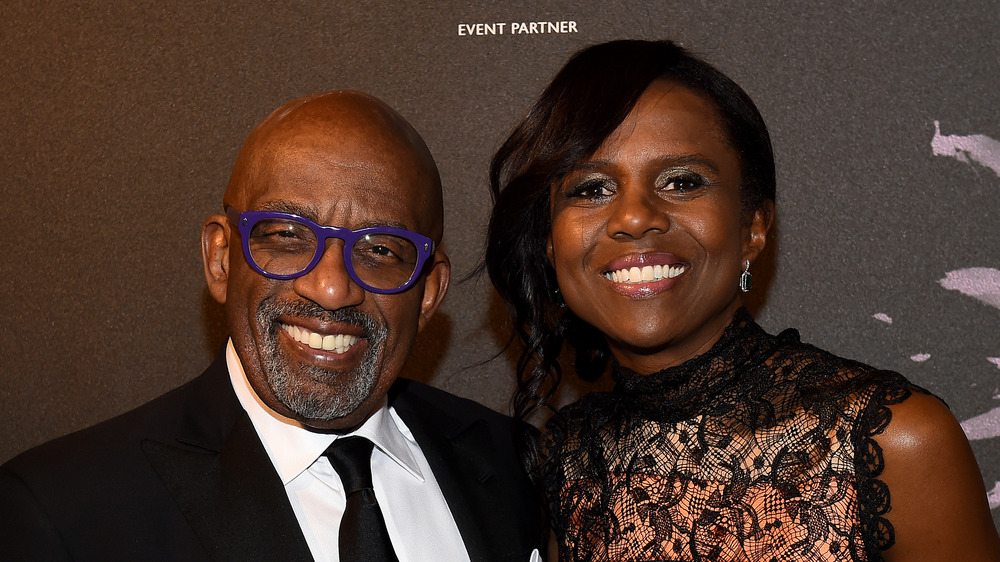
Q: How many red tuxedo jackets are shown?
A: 0